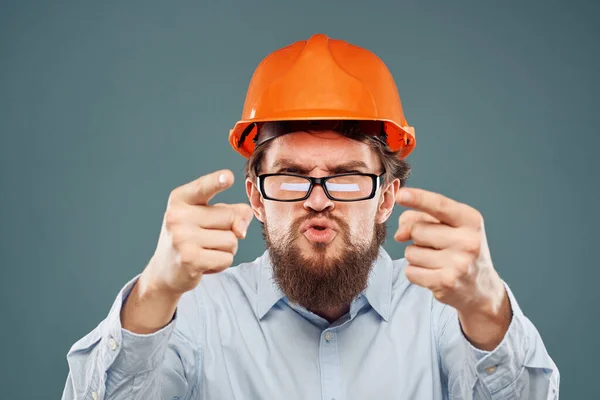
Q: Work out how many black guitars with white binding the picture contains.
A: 0